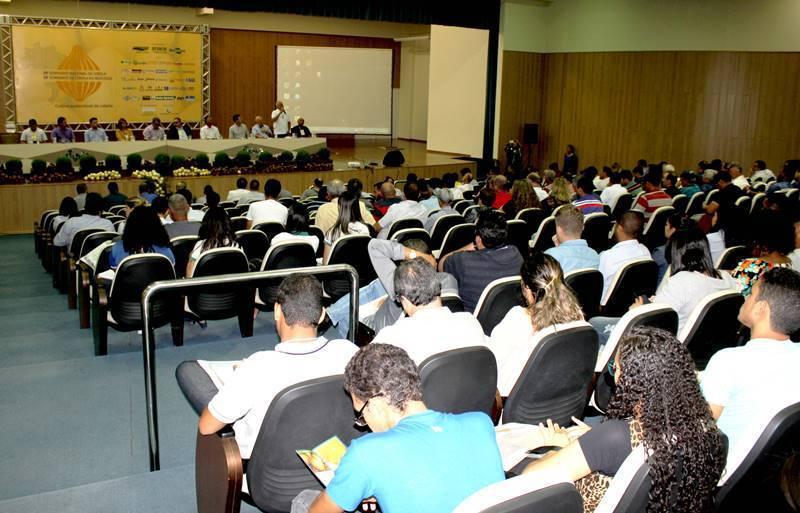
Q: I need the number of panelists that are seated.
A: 10